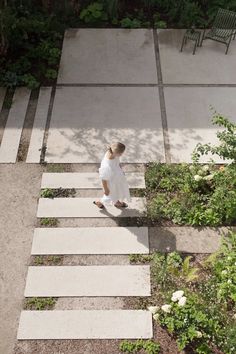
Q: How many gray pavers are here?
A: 12